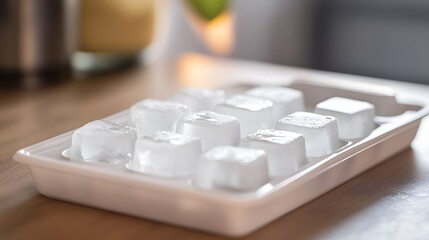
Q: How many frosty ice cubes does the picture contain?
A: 11